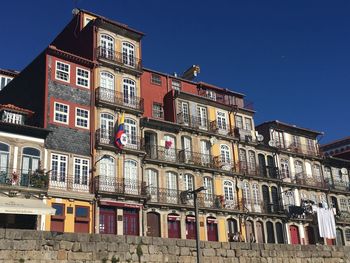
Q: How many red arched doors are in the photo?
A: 4